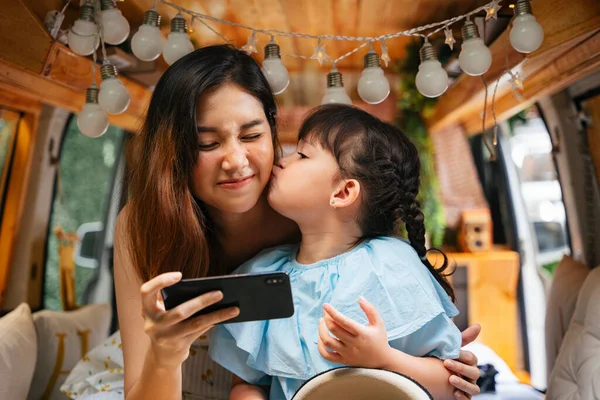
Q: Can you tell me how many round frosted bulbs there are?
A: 12